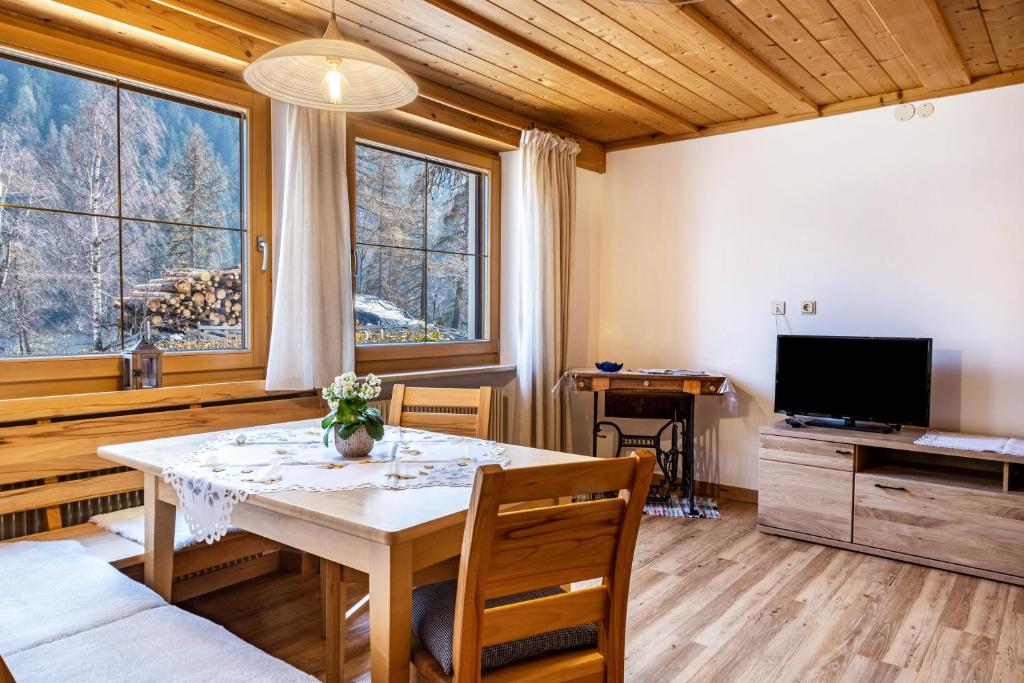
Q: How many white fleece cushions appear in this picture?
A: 3